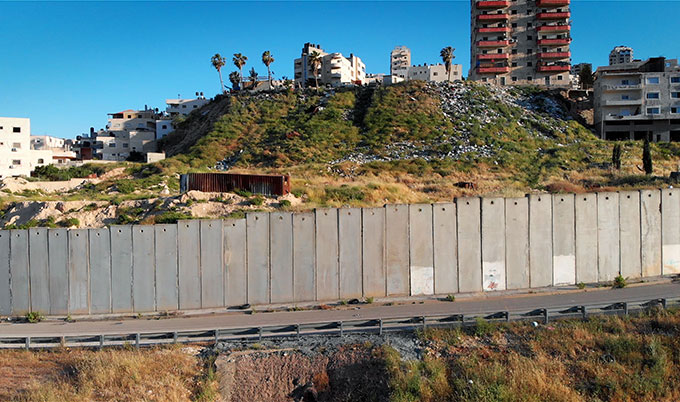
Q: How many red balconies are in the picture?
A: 12